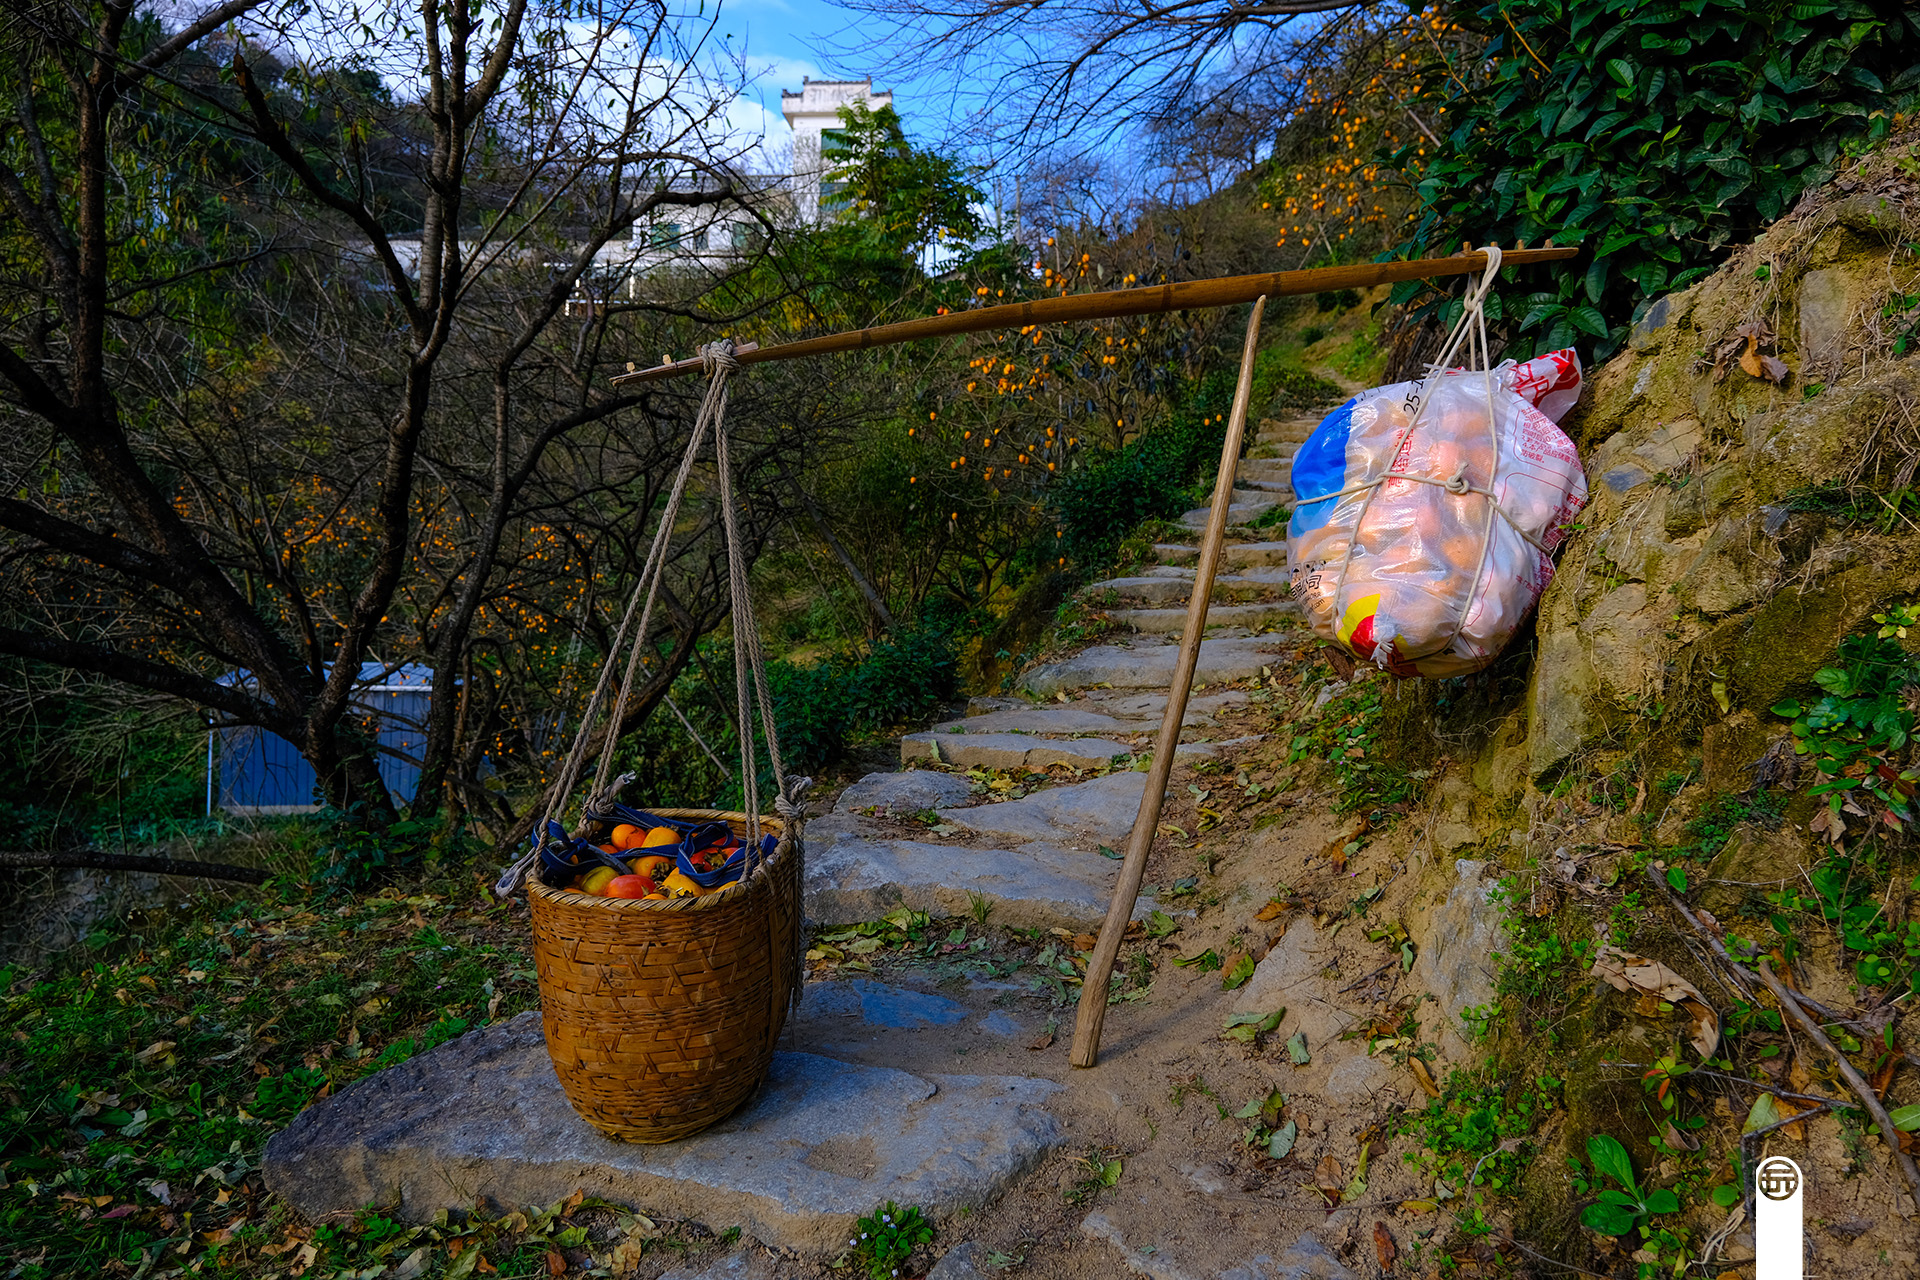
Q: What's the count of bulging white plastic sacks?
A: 1